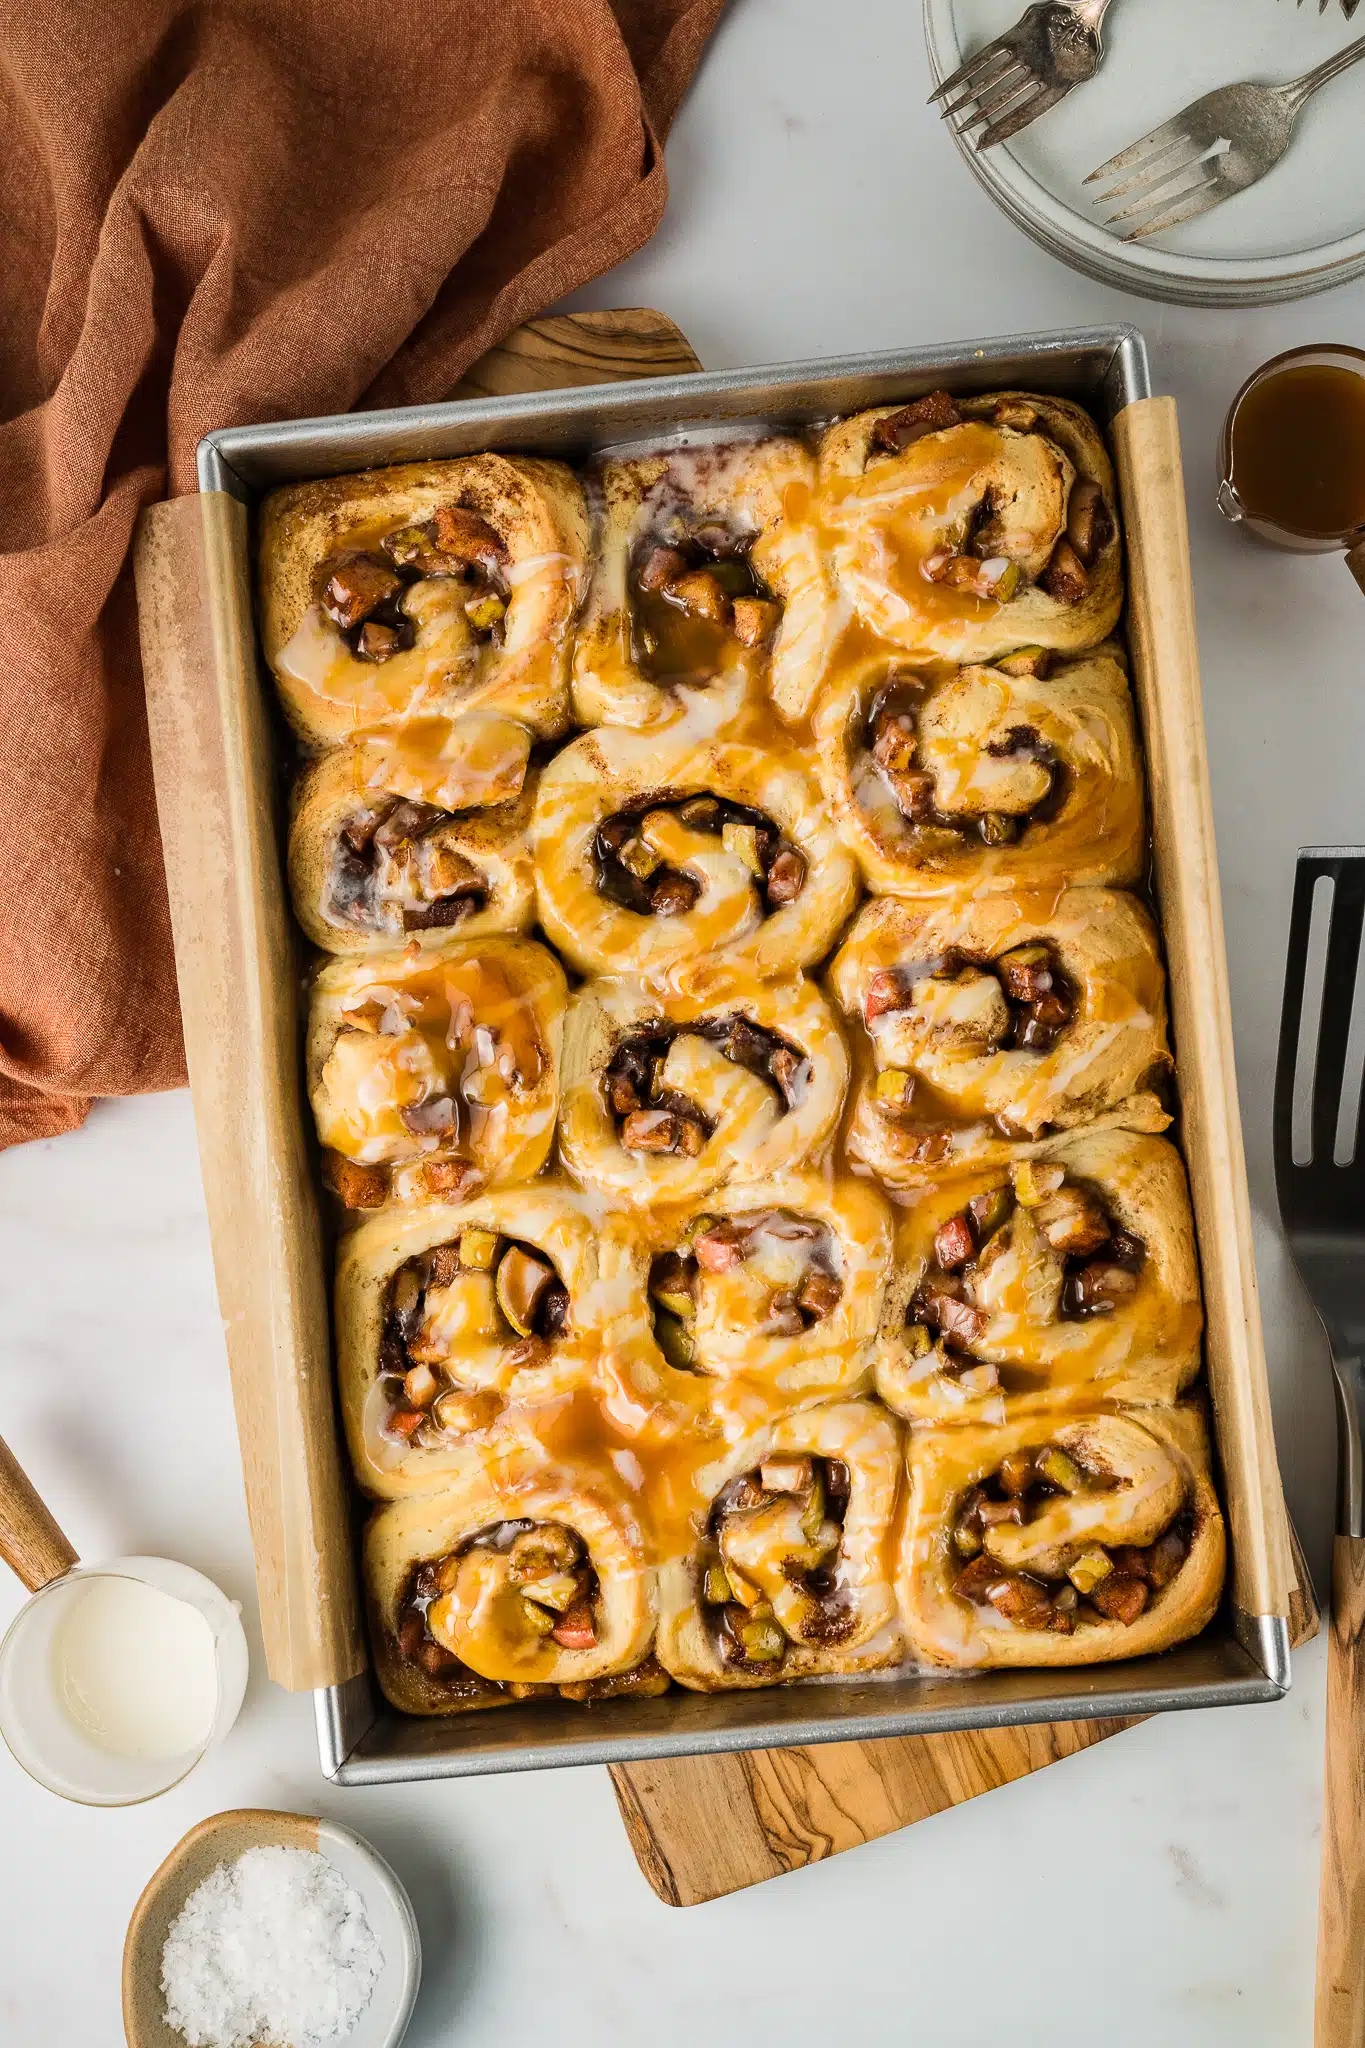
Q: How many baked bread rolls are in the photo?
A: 15